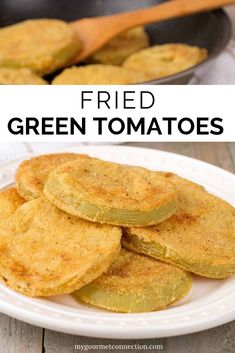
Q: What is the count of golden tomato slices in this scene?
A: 11